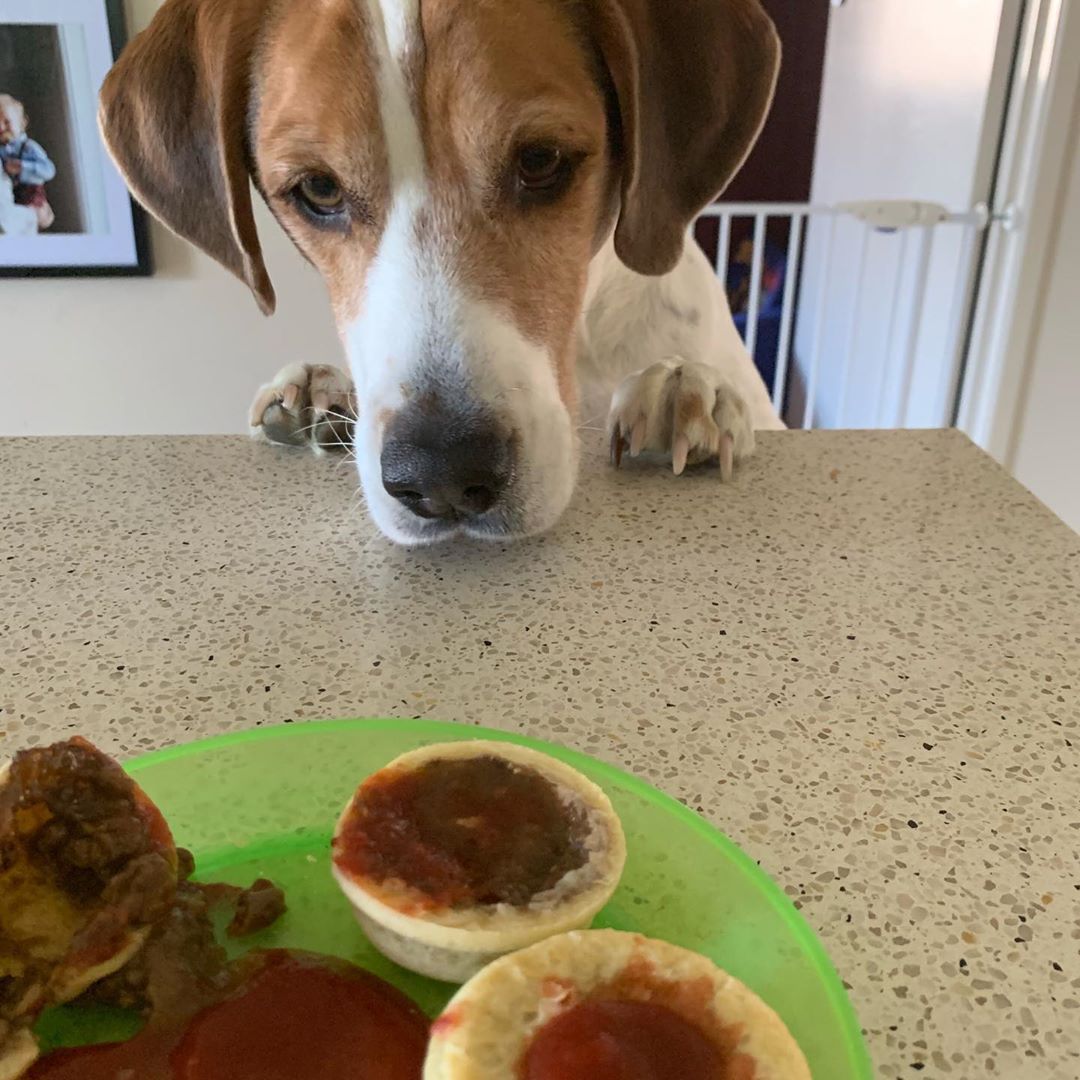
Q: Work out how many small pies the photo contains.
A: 3